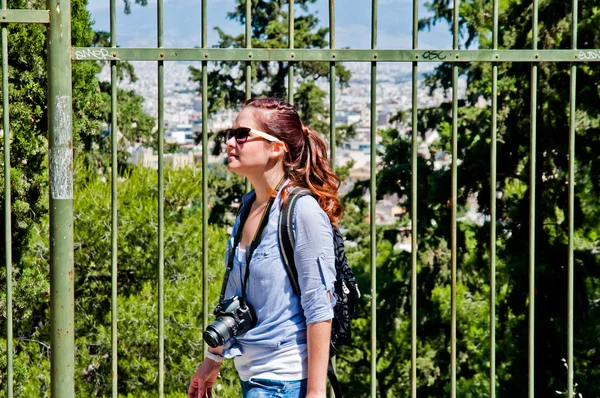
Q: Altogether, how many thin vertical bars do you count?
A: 13